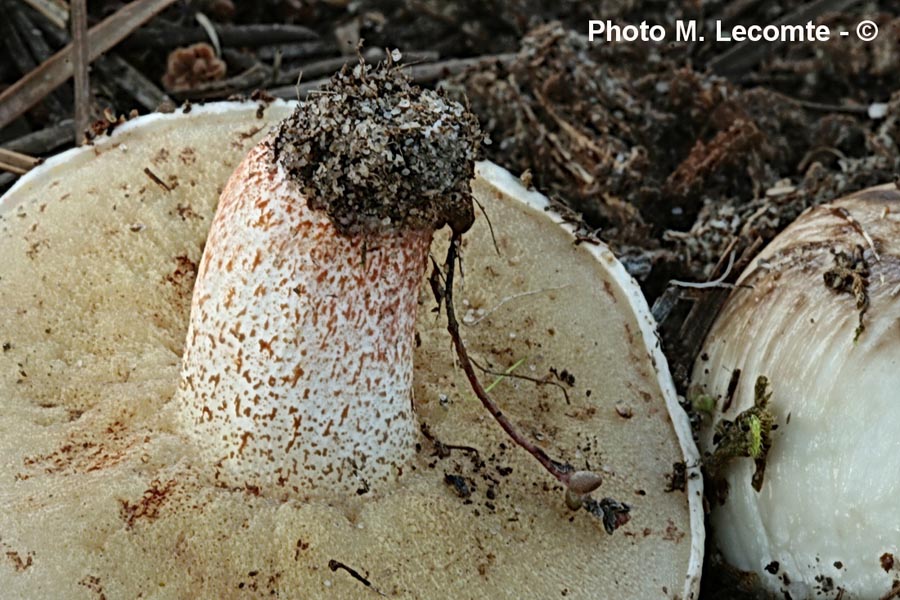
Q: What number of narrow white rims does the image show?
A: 1